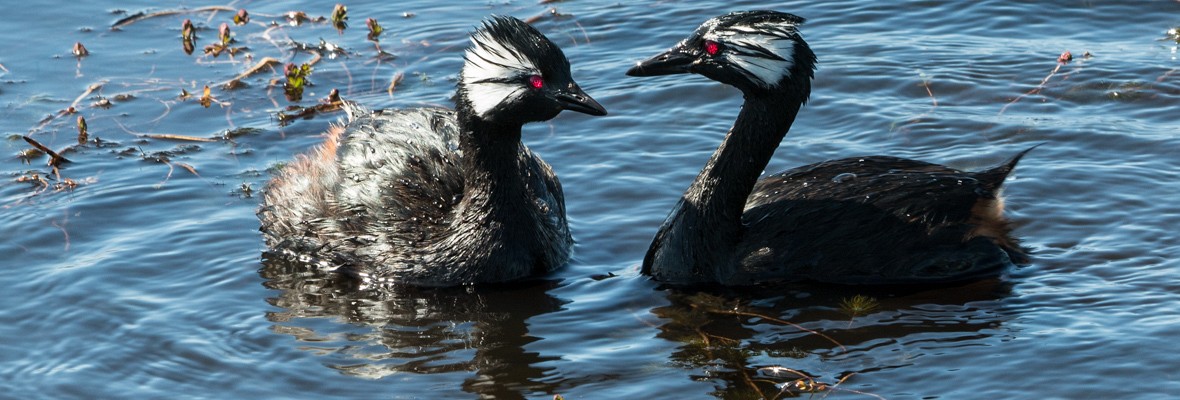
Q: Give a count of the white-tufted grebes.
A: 2